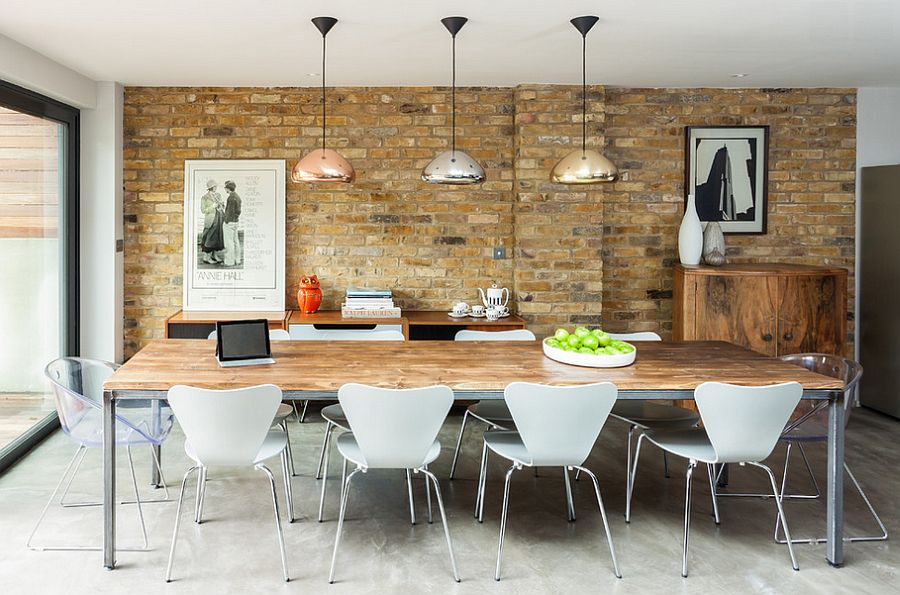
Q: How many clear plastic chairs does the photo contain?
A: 2